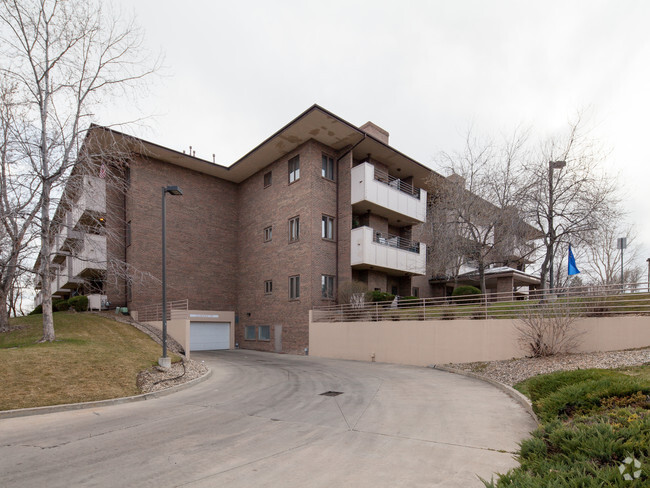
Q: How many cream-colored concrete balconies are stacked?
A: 2